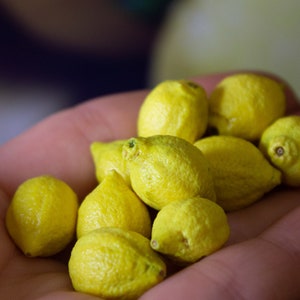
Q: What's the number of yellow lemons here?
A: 10